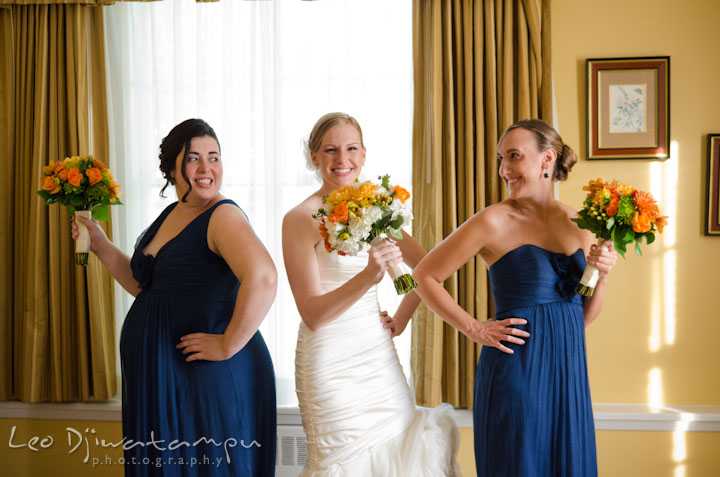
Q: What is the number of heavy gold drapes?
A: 2